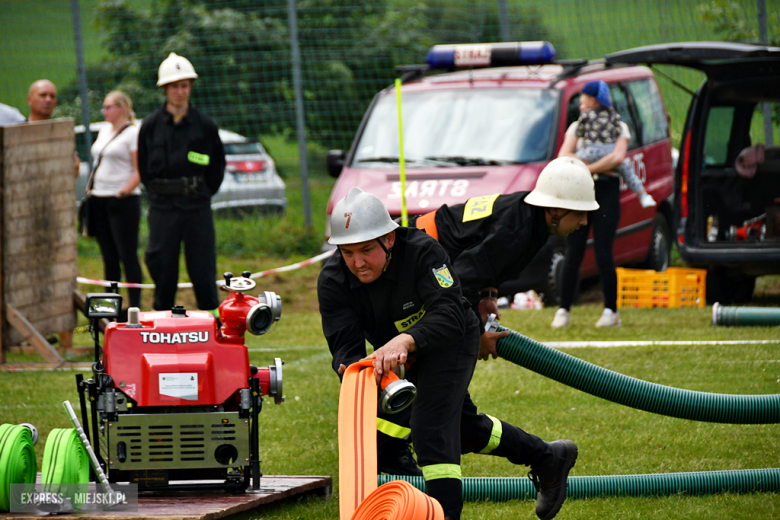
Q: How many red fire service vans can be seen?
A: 1